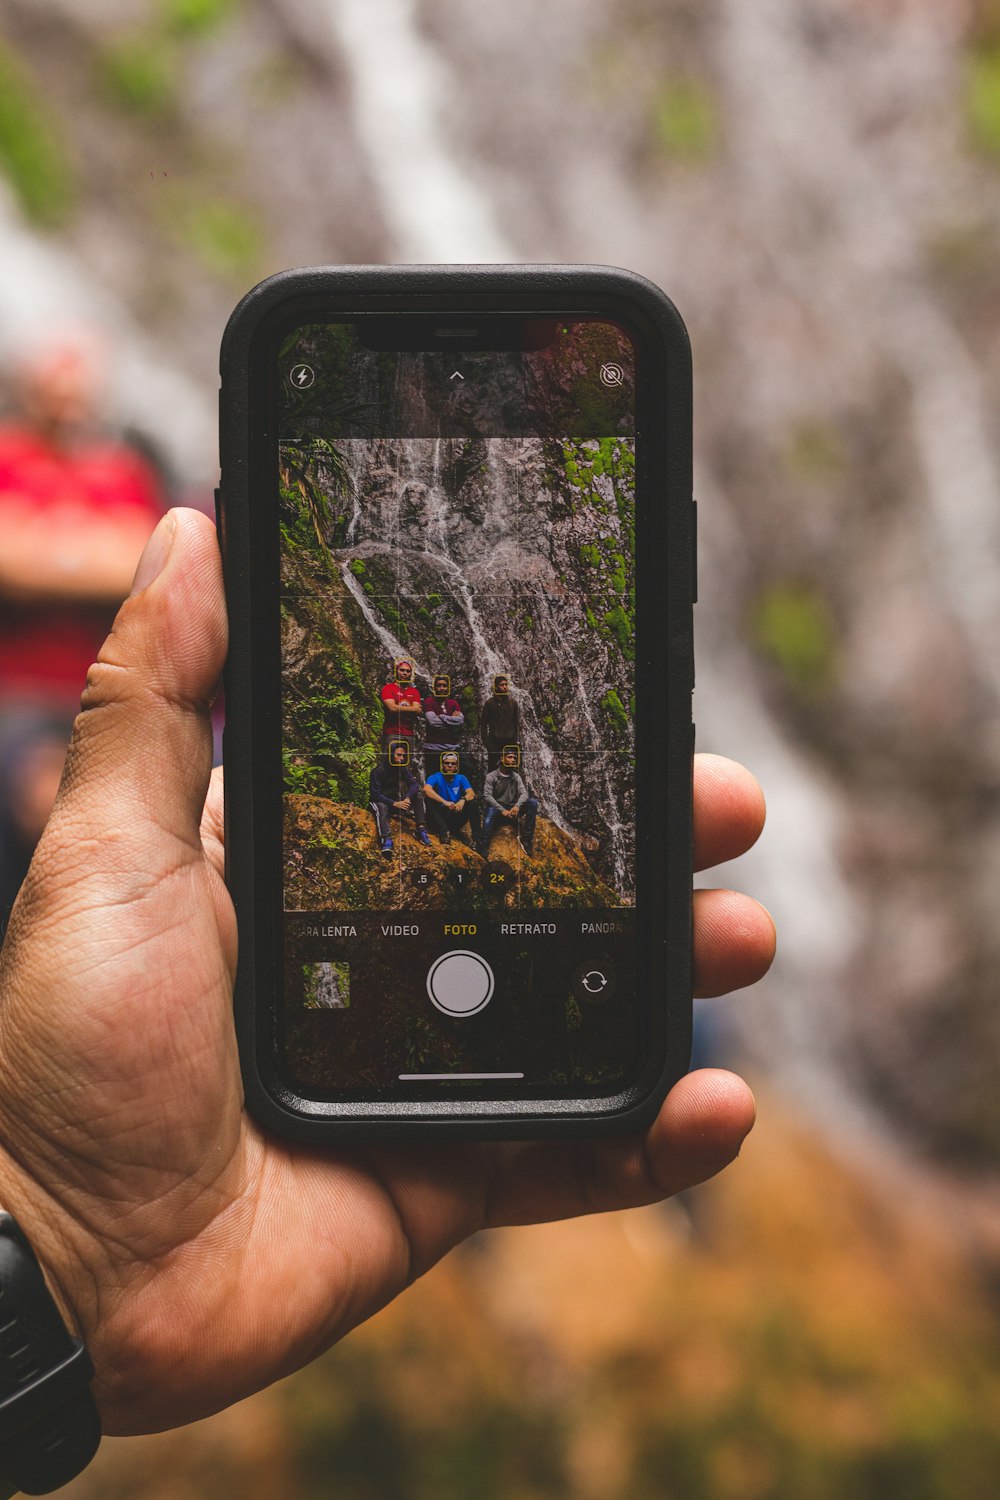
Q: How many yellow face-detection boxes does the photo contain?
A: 6